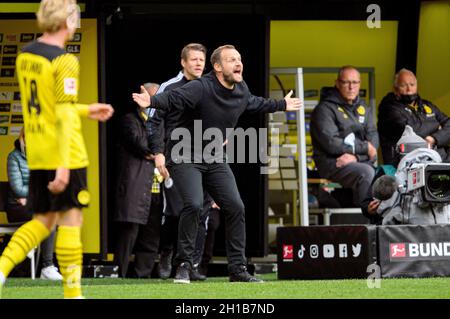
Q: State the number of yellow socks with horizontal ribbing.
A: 2